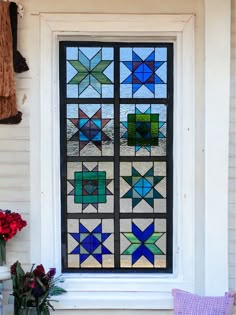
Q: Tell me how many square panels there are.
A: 8